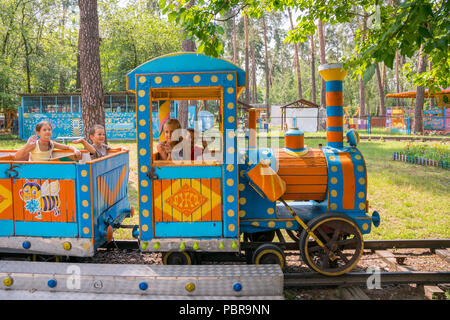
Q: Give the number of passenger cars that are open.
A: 1